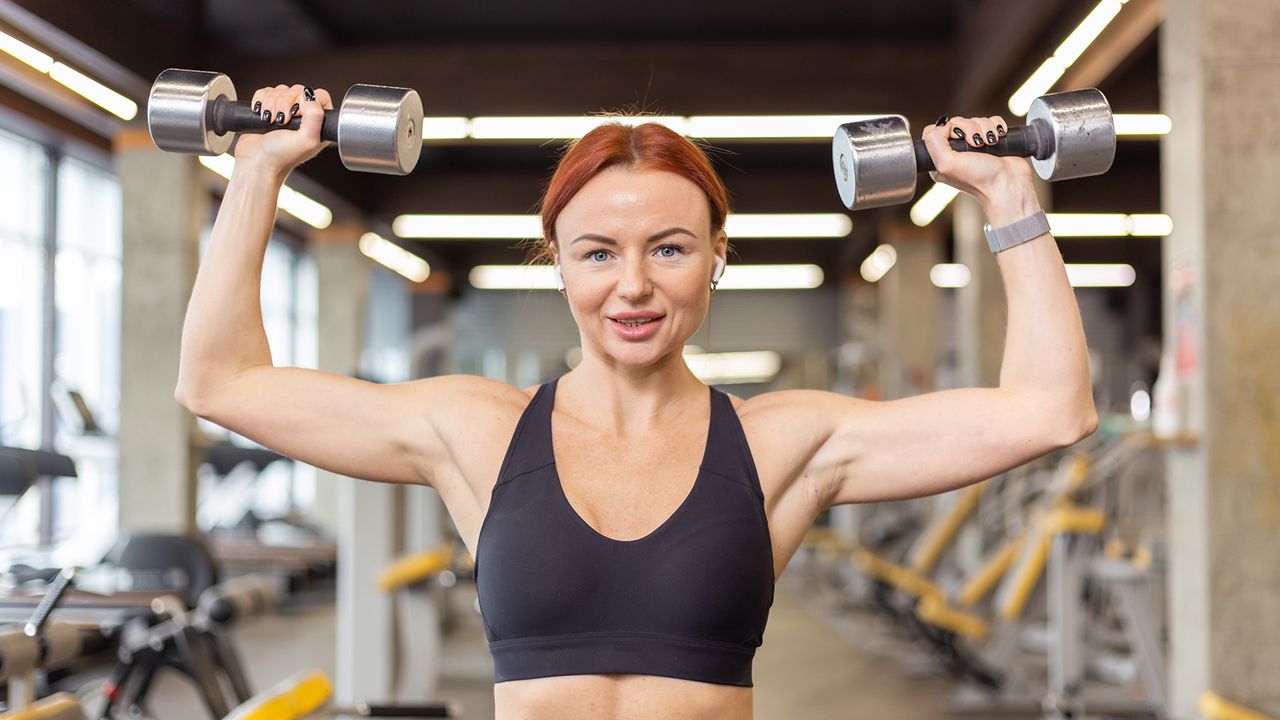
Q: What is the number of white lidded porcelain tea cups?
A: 0